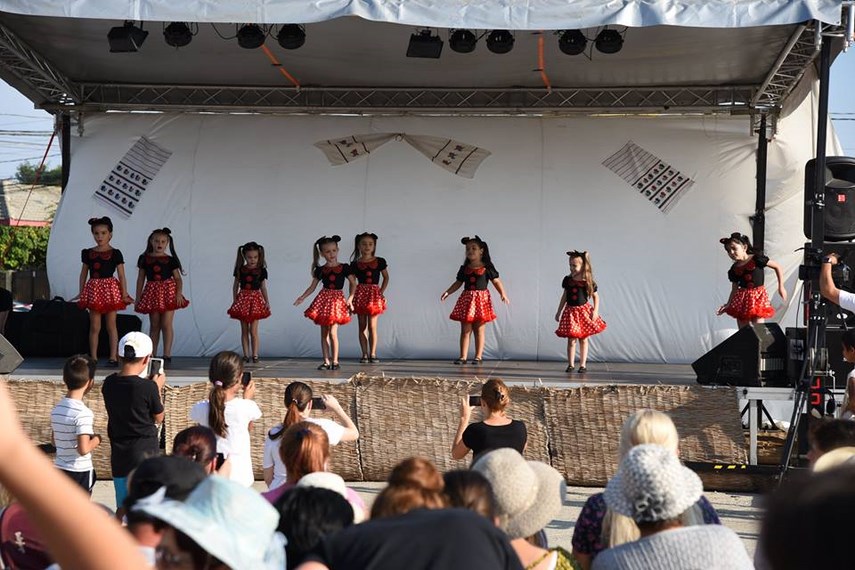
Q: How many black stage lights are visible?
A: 9